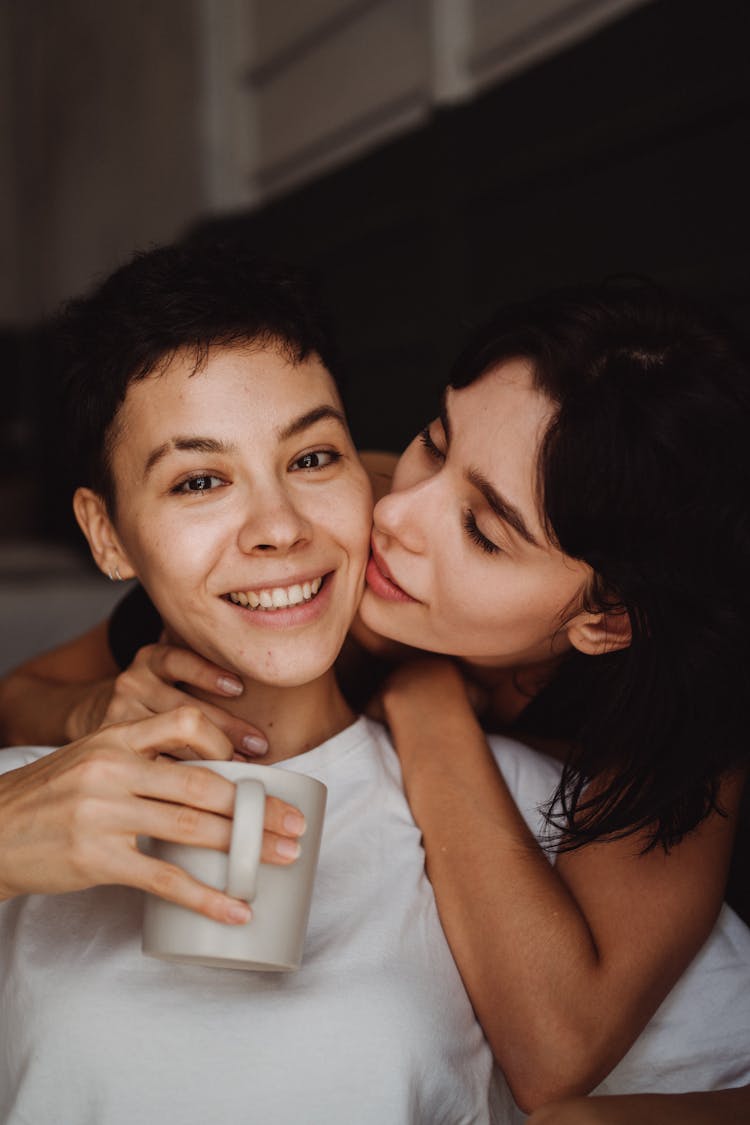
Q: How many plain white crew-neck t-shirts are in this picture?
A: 1